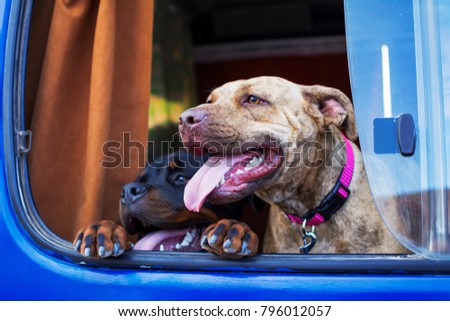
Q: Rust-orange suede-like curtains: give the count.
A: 1